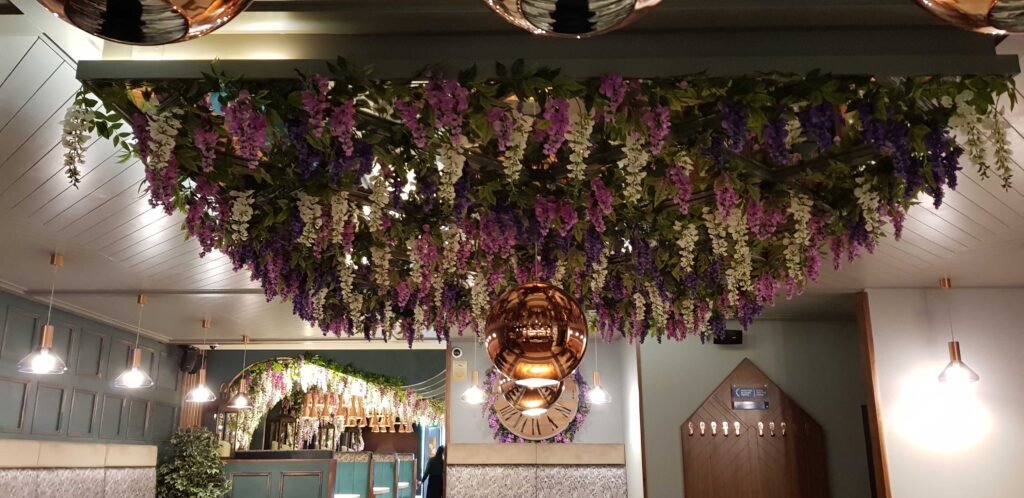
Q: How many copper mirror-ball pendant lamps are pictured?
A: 5